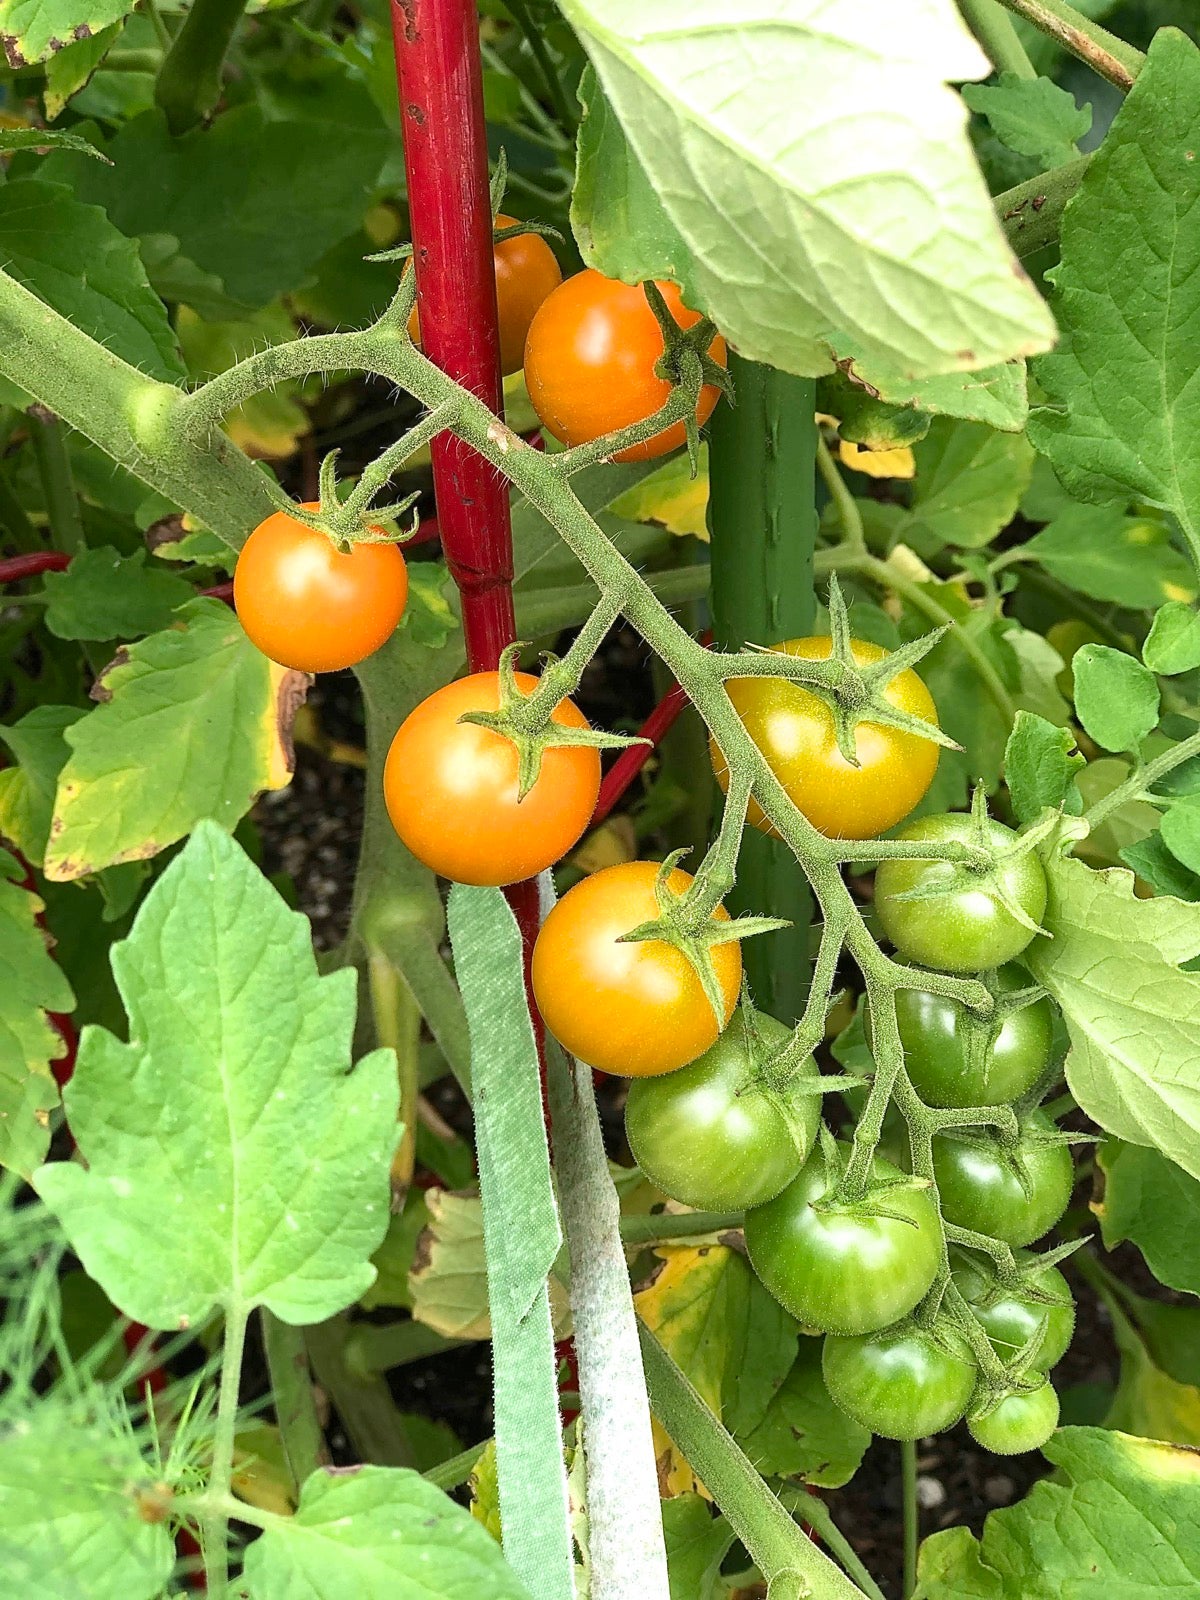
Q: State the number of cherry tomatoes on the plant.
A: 14